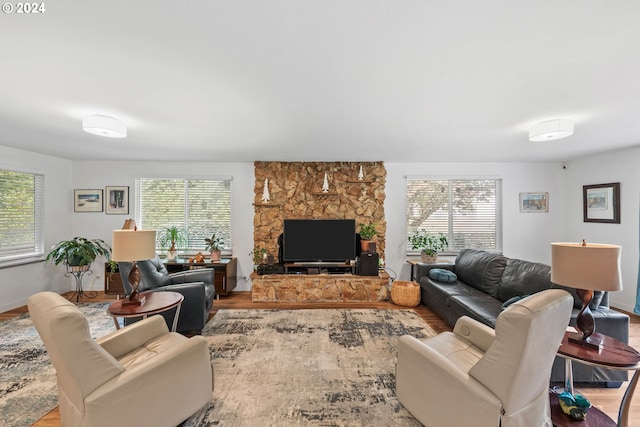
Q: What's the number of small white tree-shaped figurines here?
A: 3